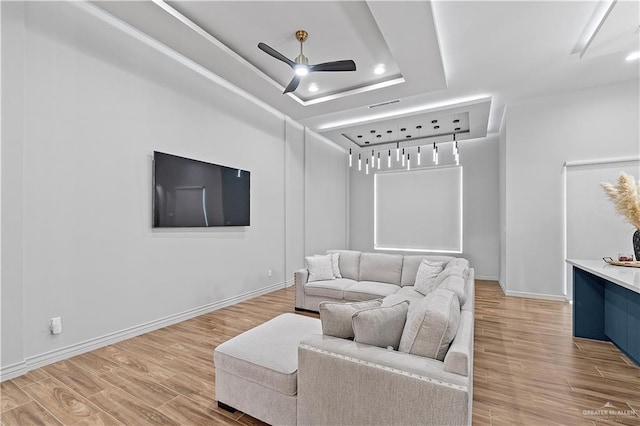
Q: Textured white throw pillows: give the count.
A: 3